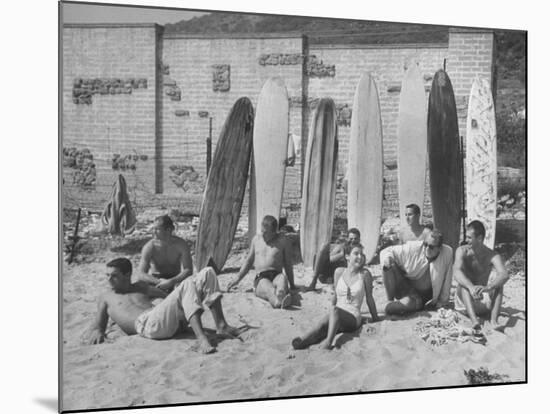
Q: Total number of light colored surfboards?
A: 4